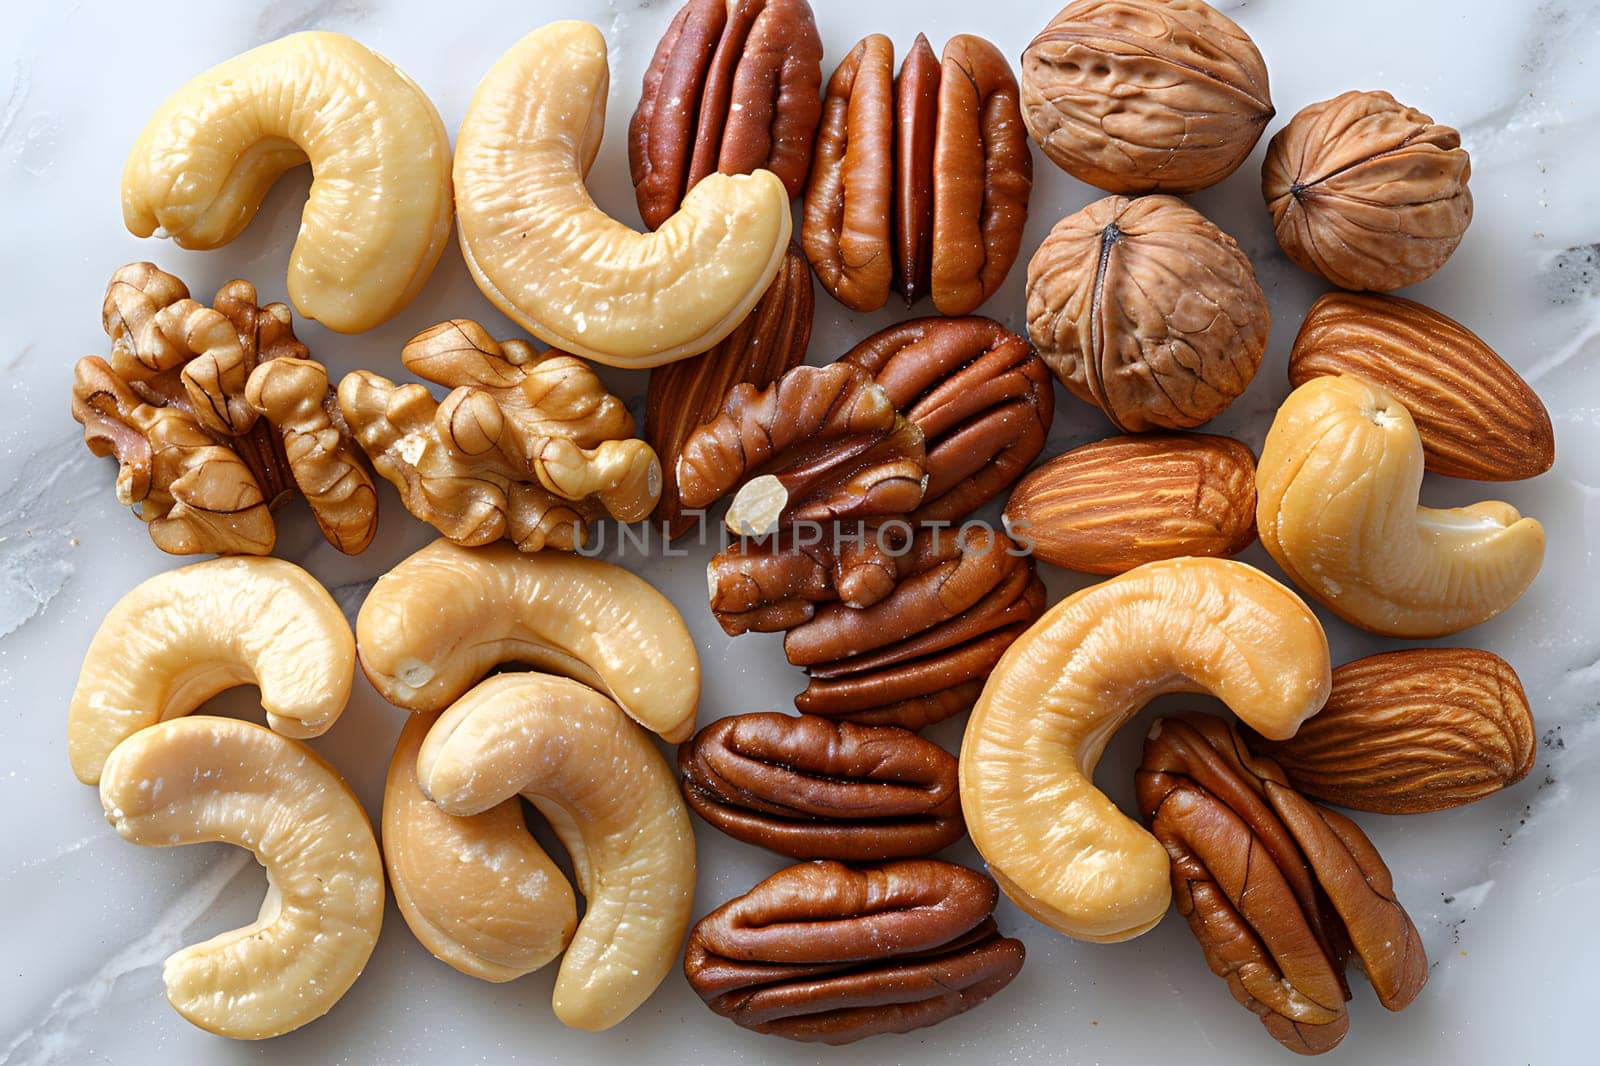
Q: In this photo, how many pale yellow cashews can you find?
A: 9